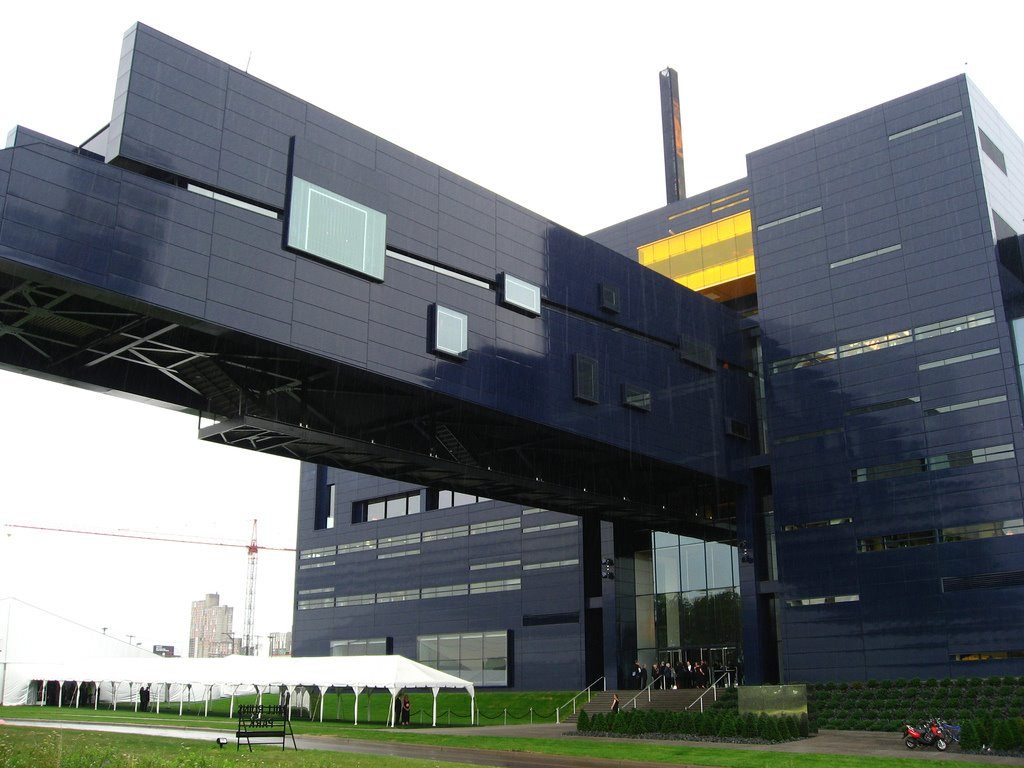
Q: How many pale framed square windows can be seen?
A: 3